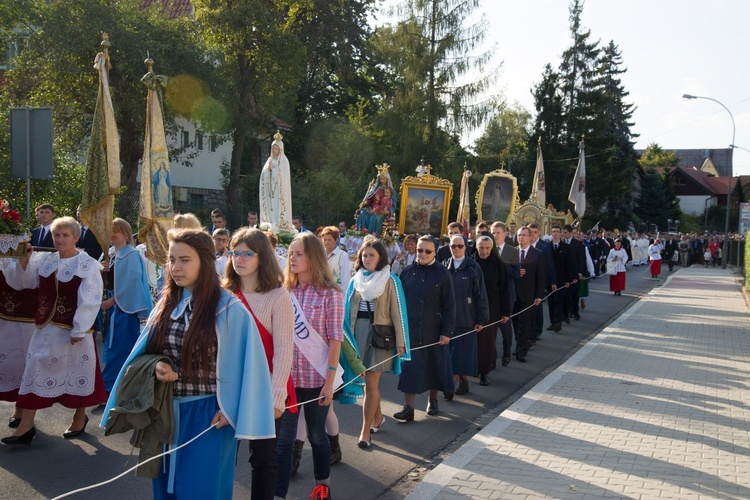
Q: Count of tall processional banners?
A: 5